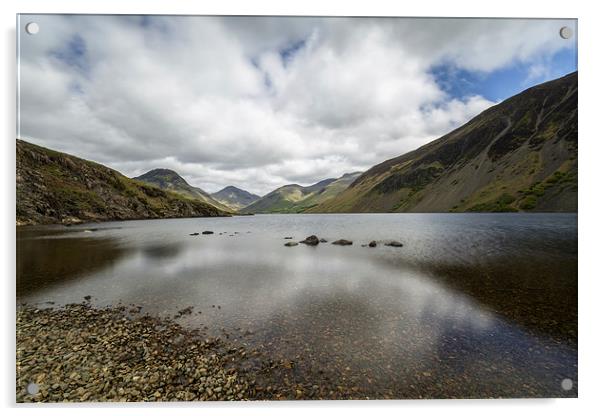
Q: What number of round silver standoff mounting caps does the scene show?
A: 4